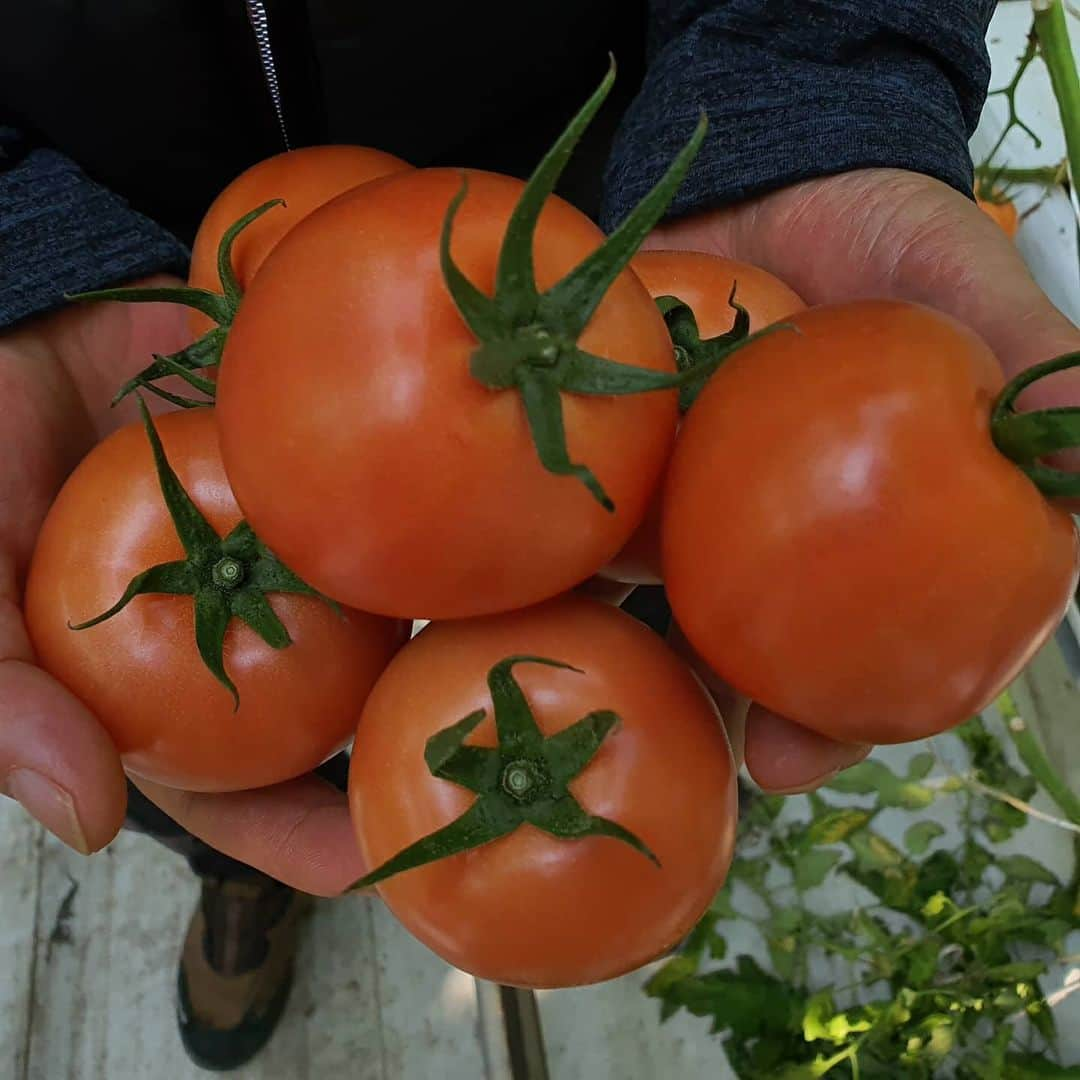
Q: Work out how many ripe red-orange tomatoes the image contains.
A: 6